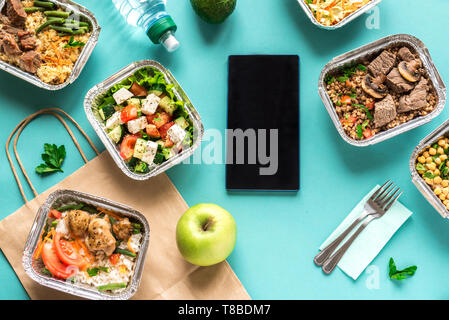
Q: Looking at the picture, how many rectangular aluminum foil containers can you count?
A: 6